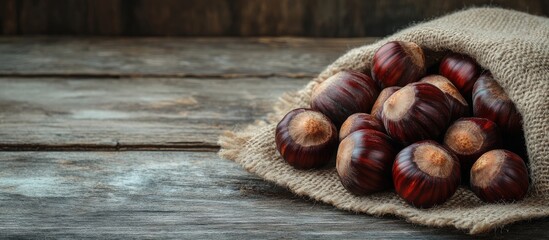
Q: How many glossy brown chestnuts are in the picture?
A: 13